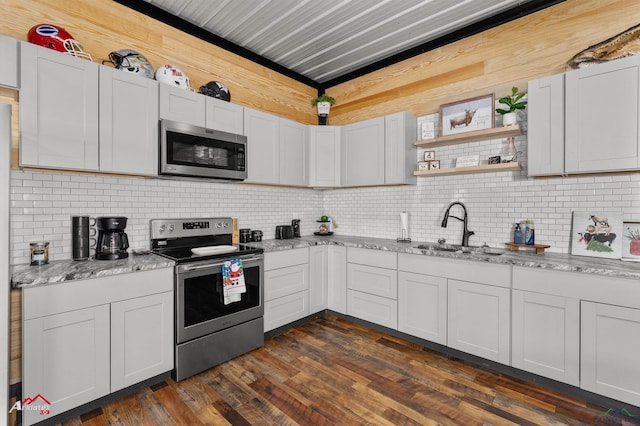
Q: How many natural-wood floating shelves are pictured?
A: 2